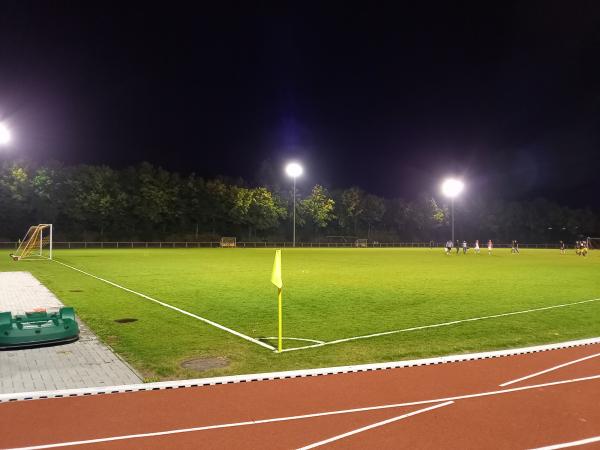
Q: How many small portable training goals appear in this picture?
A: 2